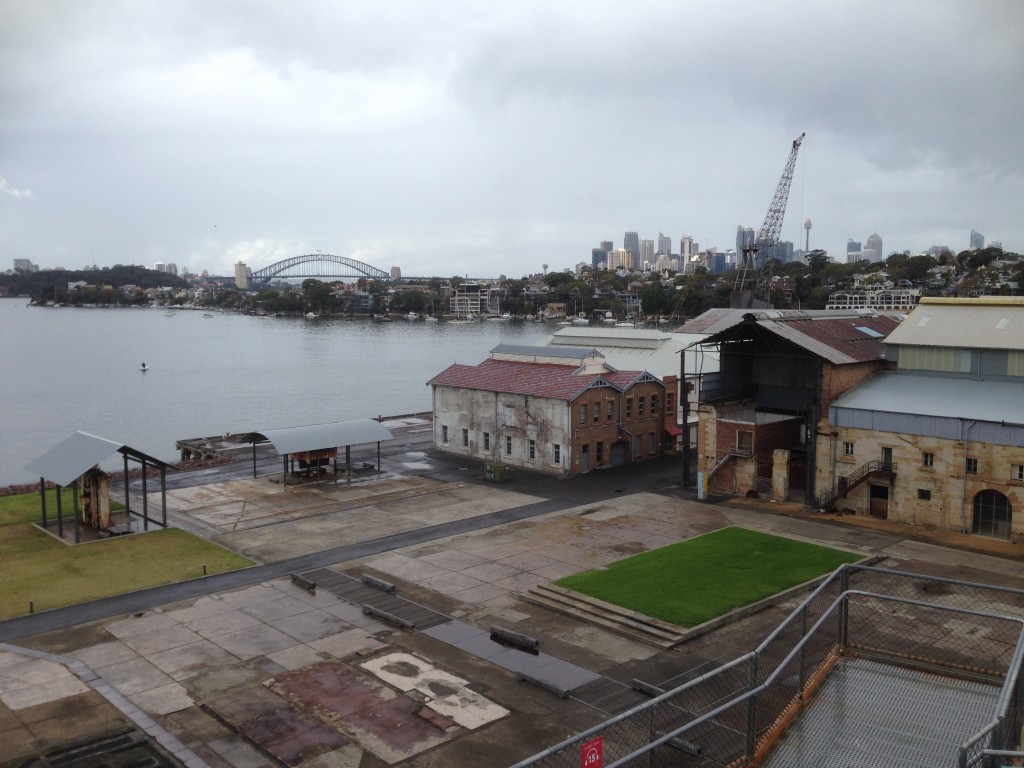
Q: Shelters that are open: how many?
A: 2